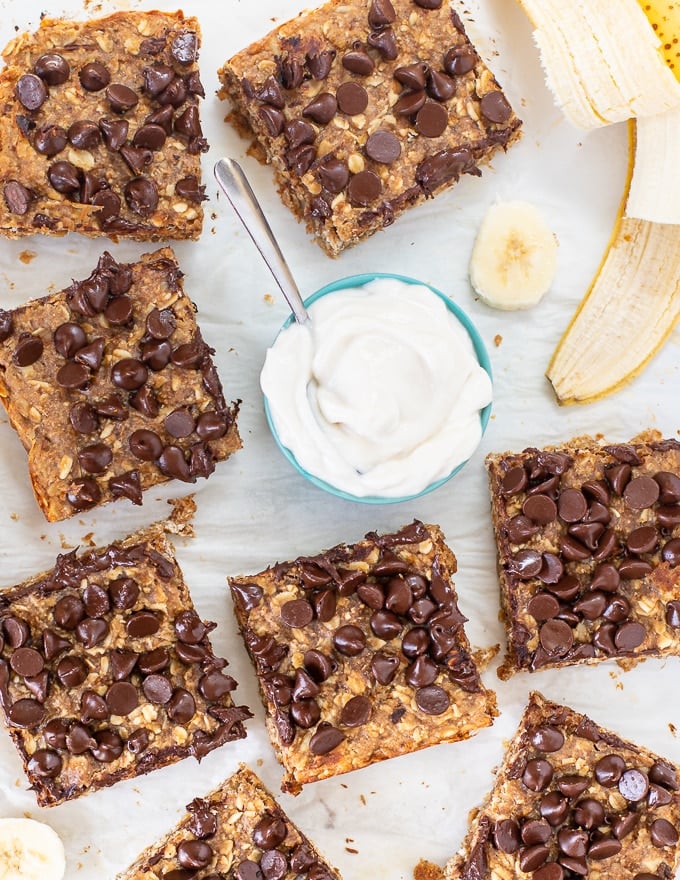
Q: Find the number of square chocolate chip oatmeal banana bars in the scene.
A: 8